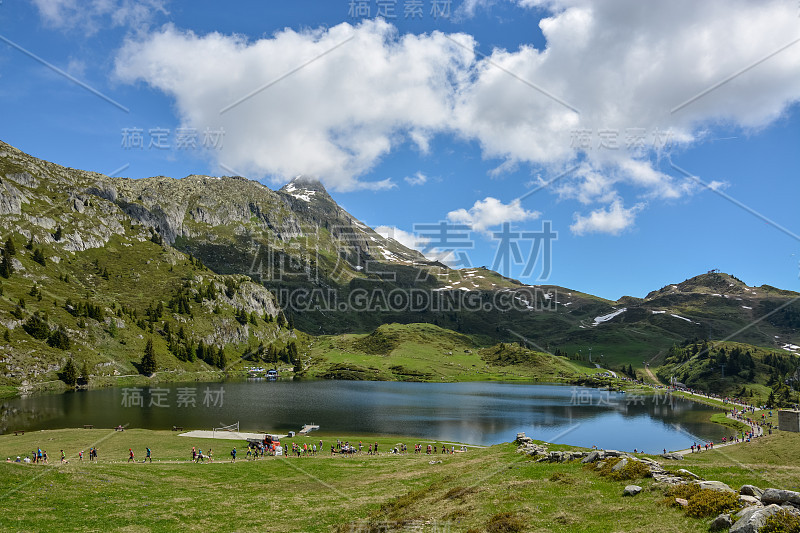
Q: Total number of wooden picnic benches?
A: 4